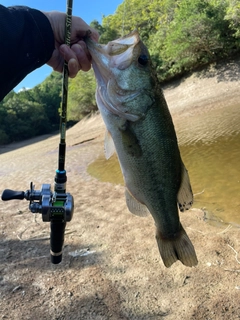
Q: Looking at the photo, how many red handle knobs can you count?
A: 0